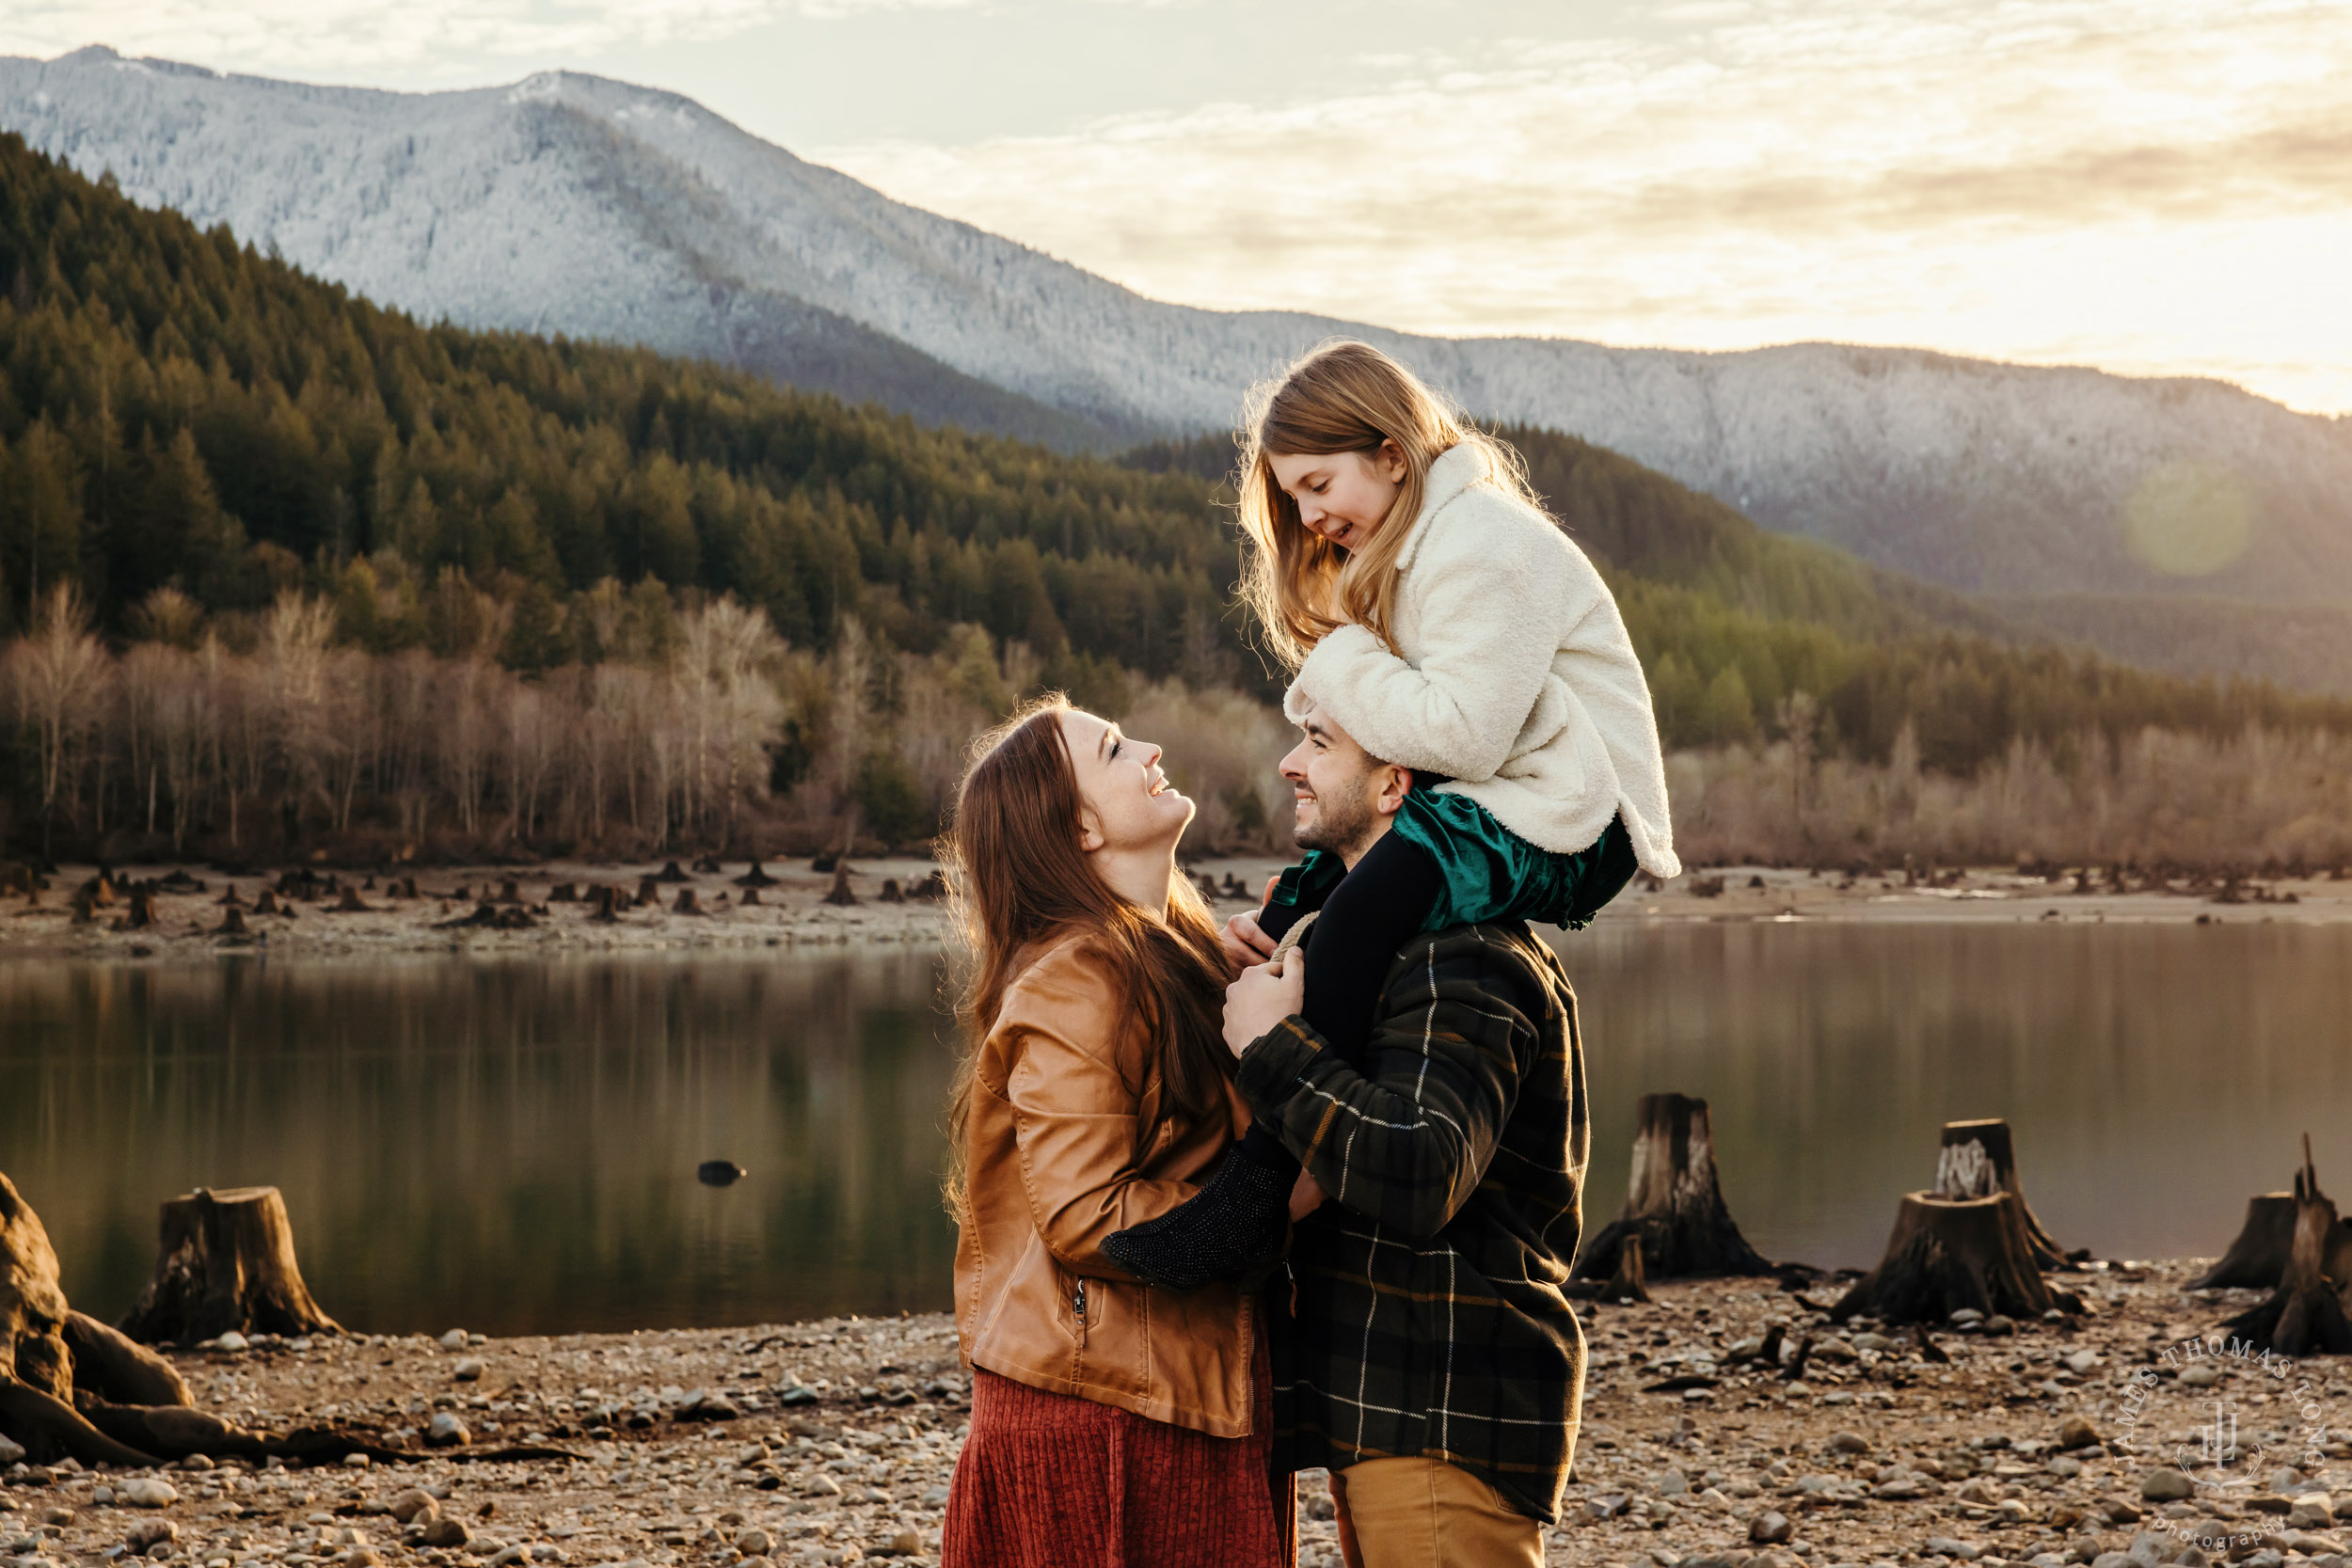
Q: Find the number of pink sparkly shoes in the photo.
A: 0